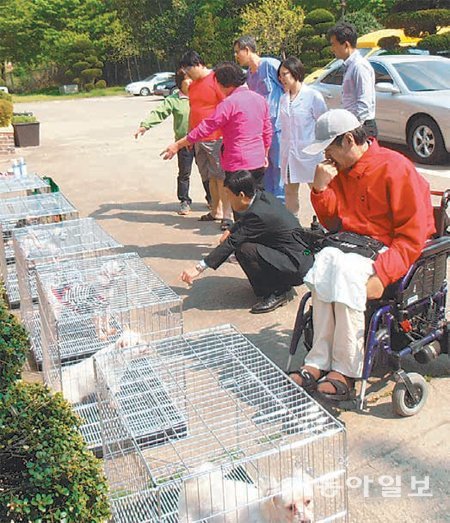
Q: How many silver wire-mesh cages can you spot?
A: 5